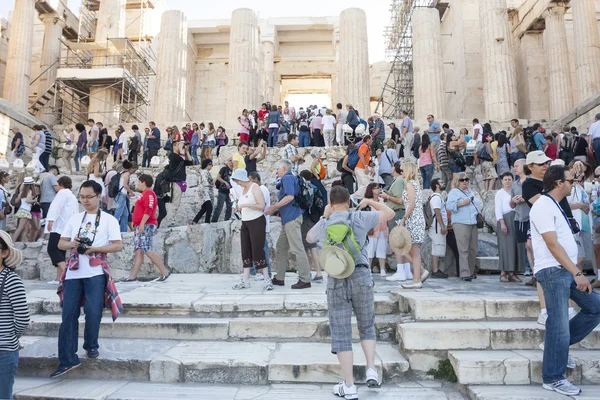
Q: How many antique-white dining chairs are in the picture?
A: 0